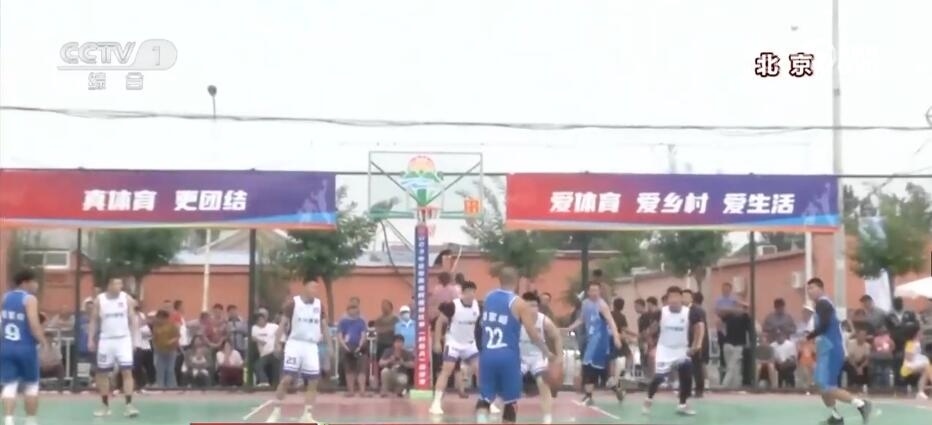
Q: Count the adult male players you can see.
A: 9